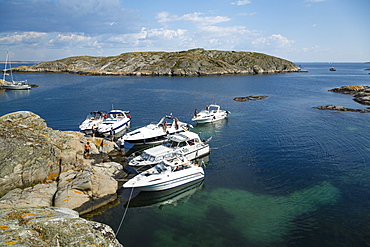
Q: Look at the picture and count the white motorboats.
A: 6